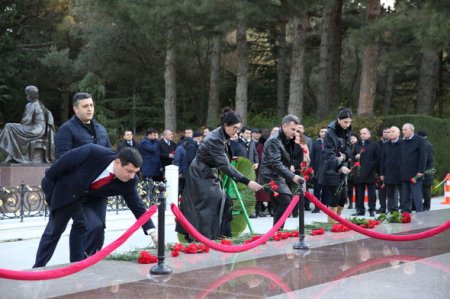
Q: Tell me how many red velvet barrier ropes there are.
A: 3